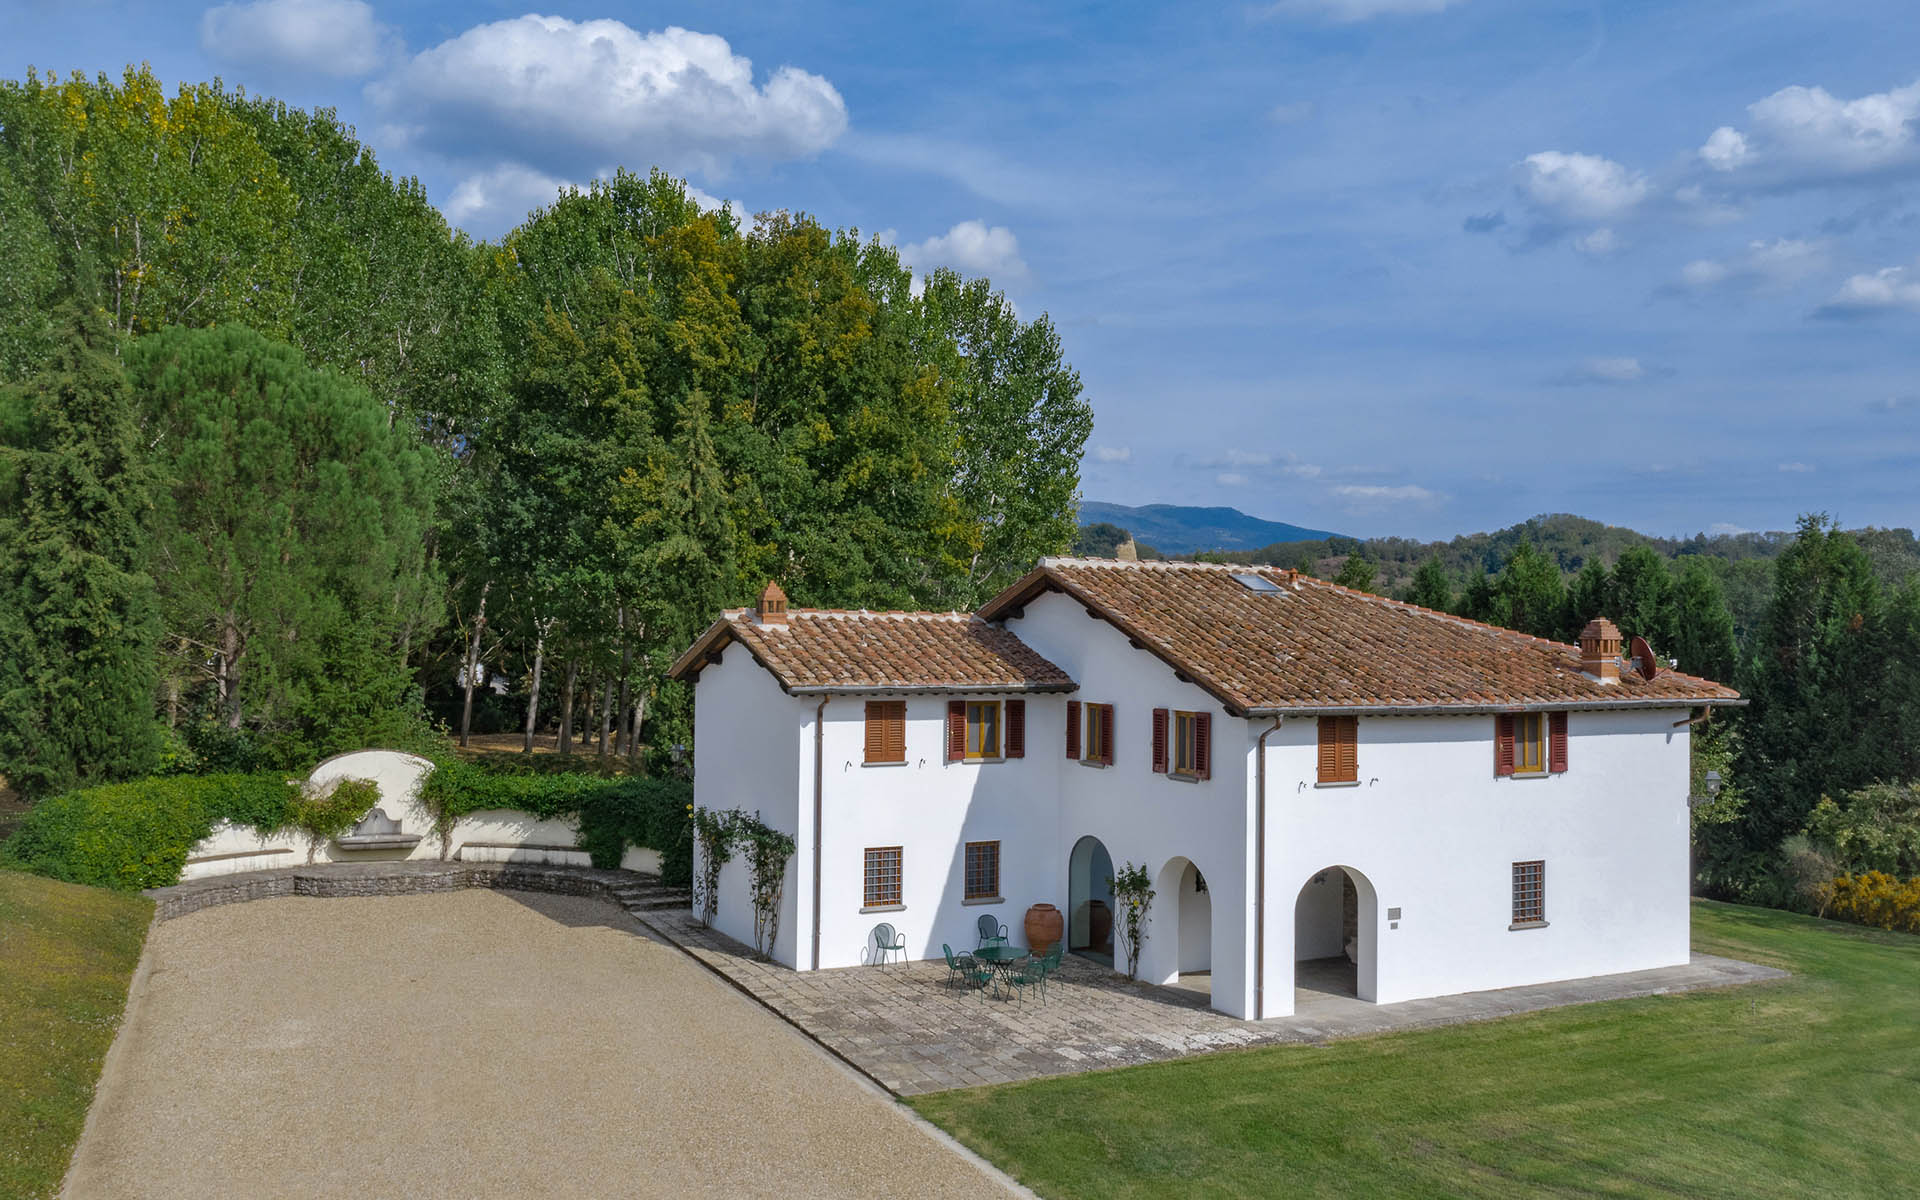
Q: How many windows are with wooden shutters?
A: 6